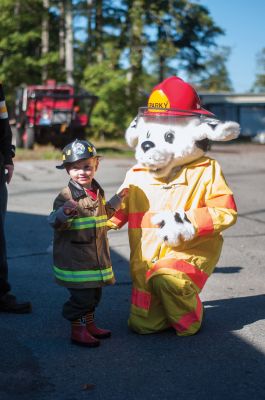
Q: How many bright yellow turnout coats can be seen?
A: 1